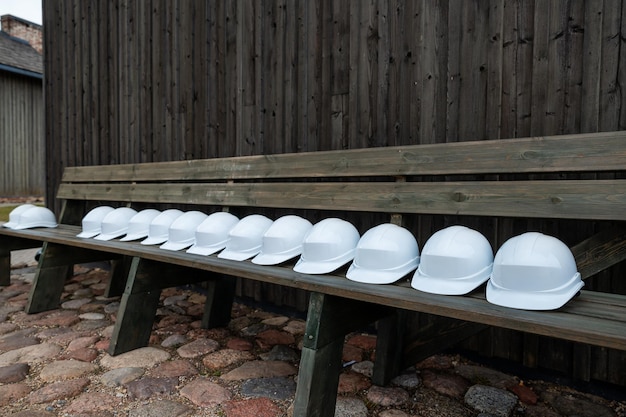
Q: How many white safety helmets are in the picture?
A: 14